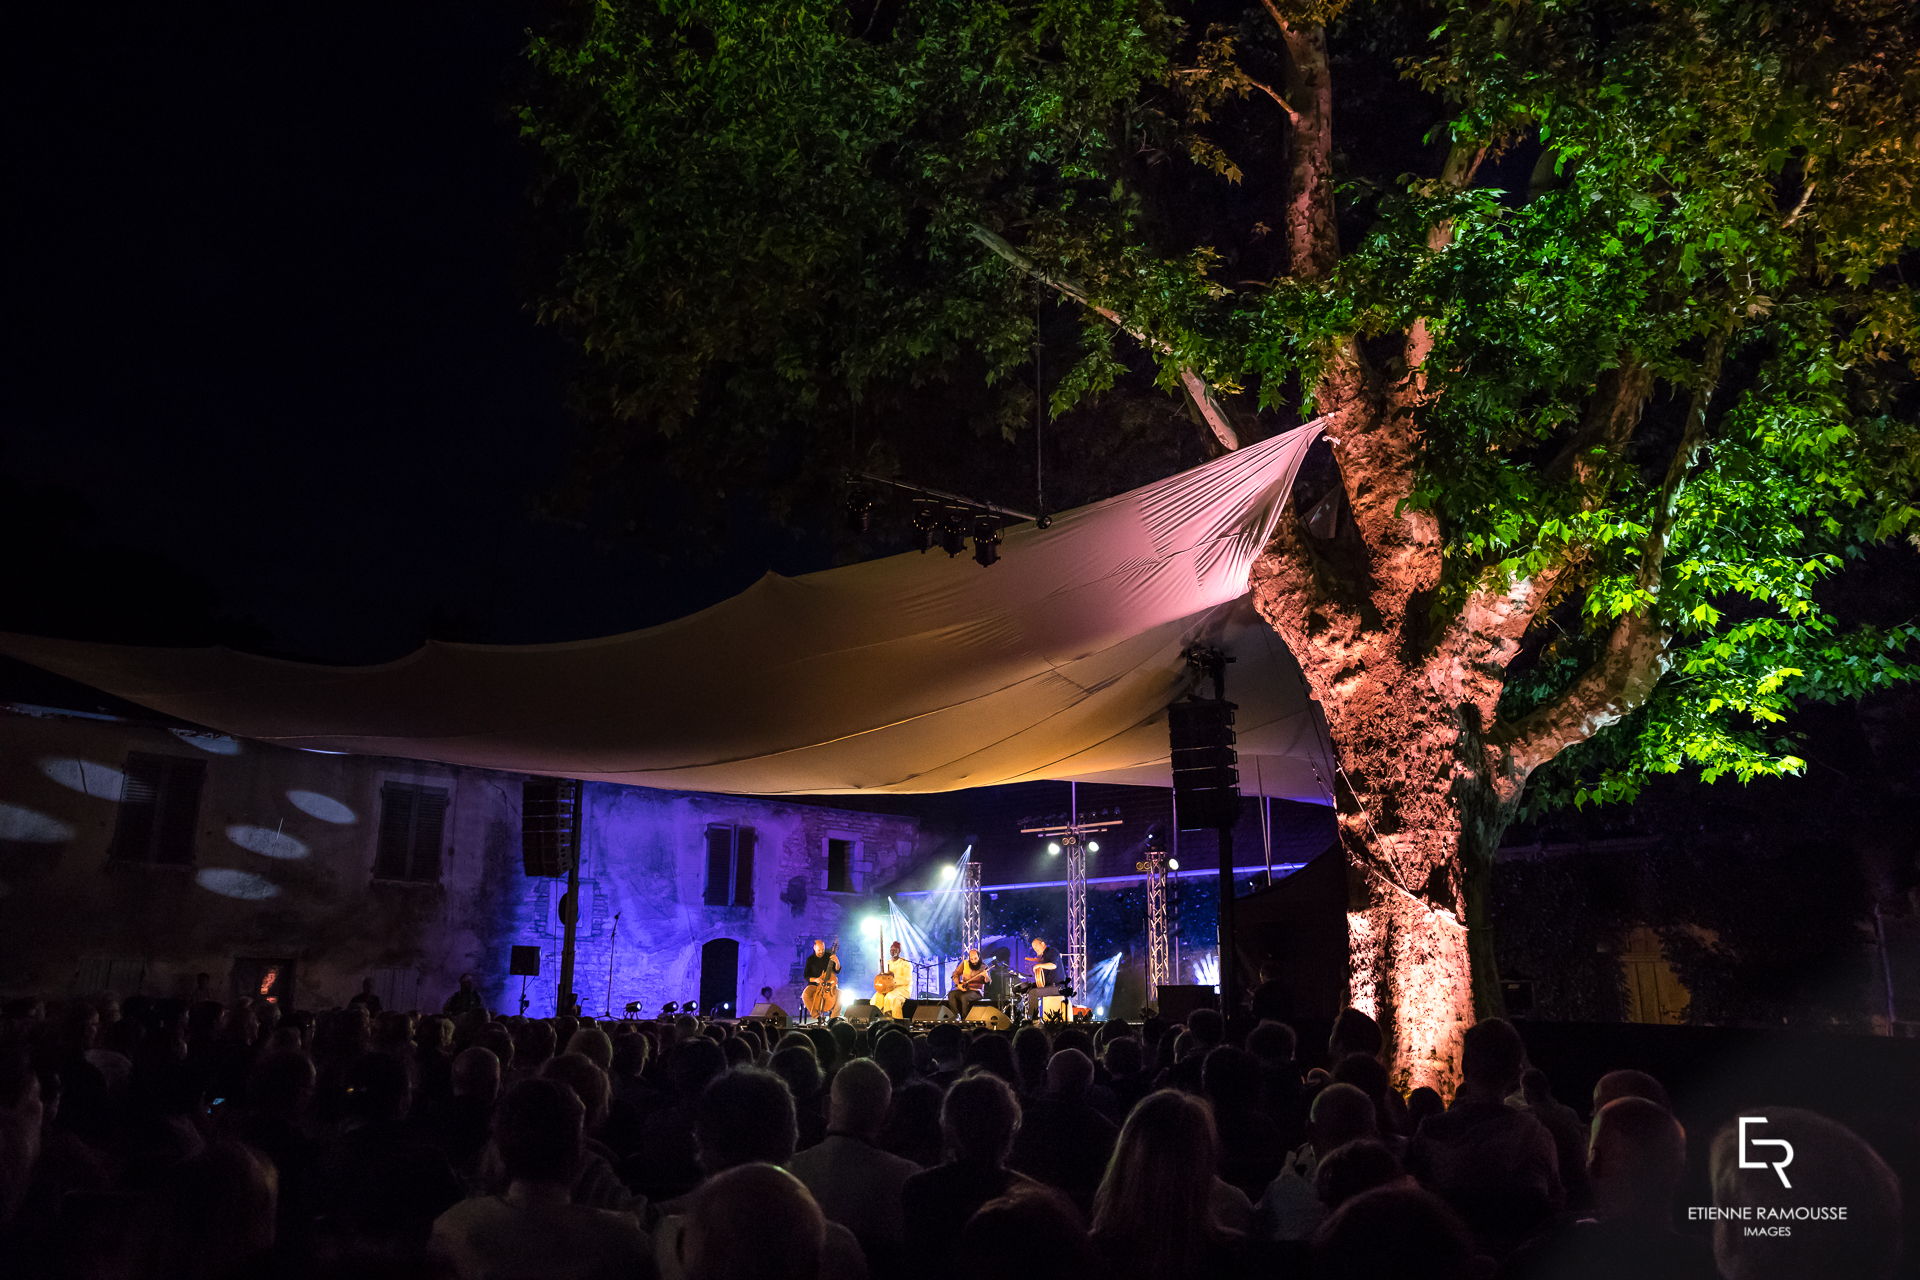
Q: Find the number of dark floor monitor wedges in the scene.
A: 4